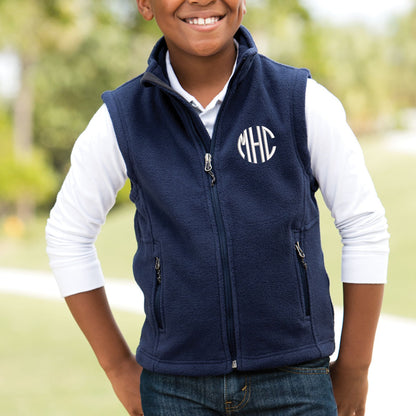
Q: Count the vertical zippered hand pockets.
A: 2